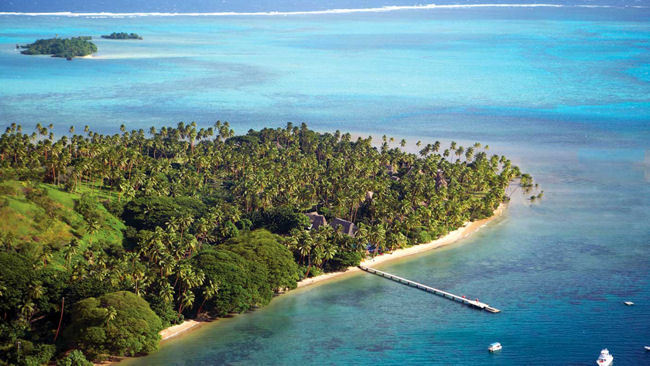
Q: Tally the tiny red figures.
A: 2